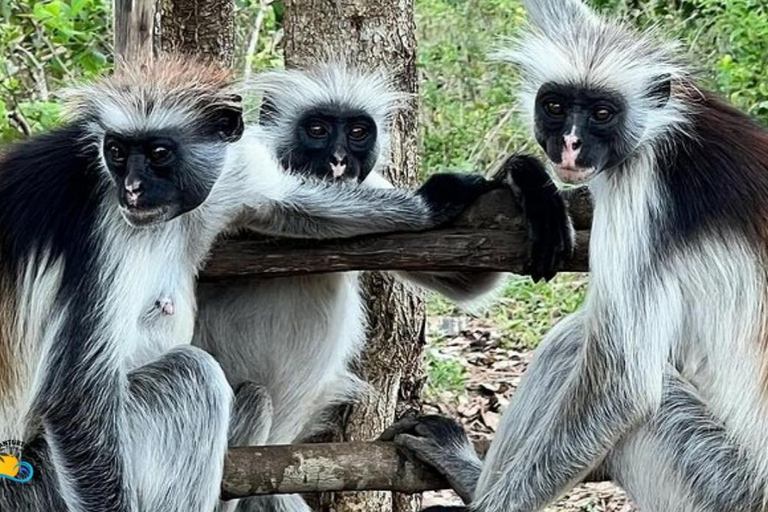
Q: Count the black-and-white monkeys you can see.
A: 3